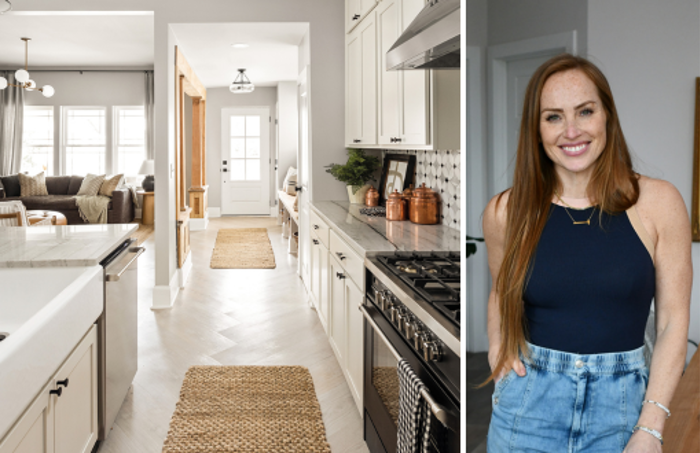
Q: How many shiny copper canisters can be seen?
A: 4